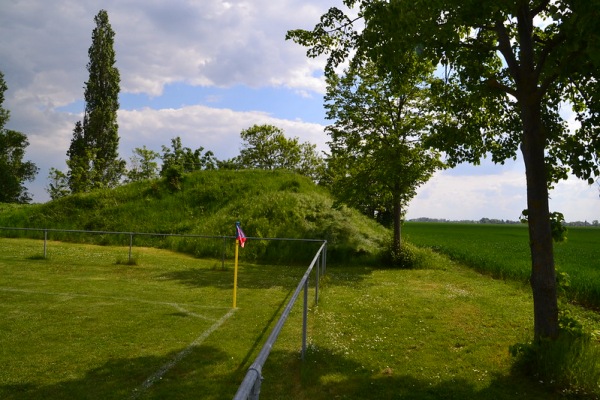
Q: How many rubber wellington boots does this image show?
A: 0